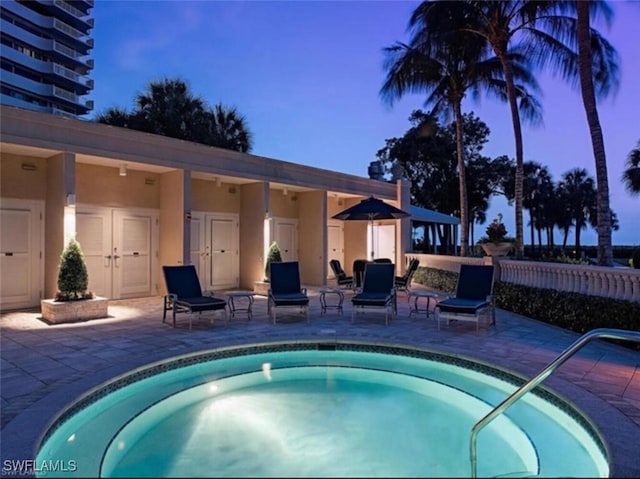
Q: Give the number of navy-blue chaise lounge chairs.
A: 4